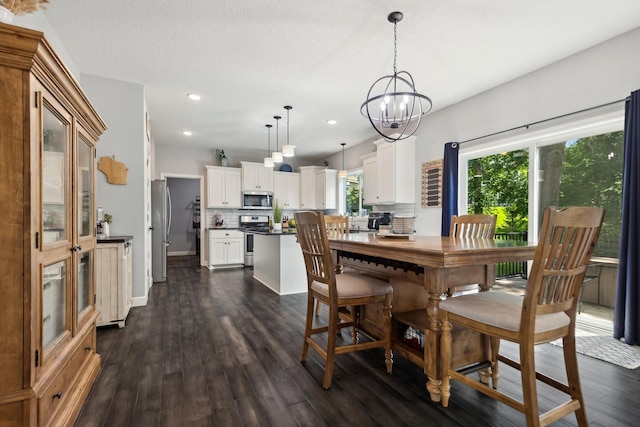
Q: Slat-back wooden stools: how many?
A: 4